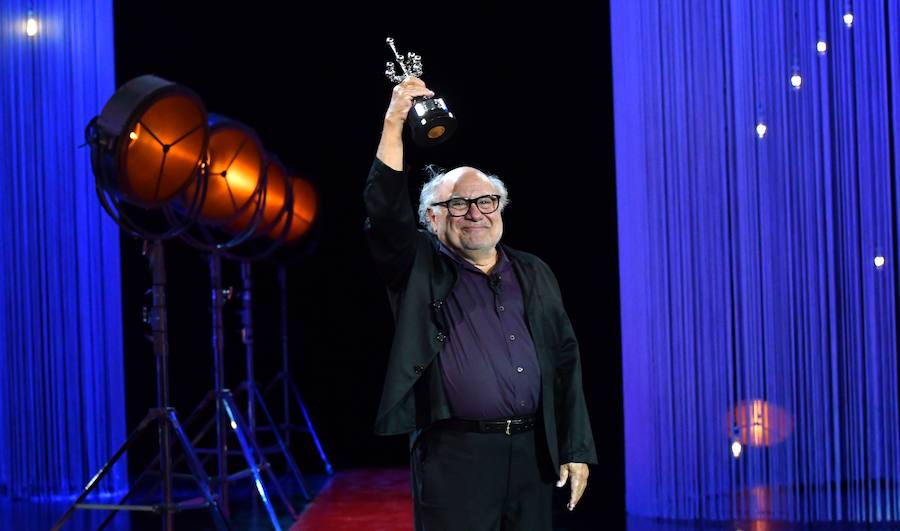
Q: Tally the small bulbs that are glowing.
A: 7